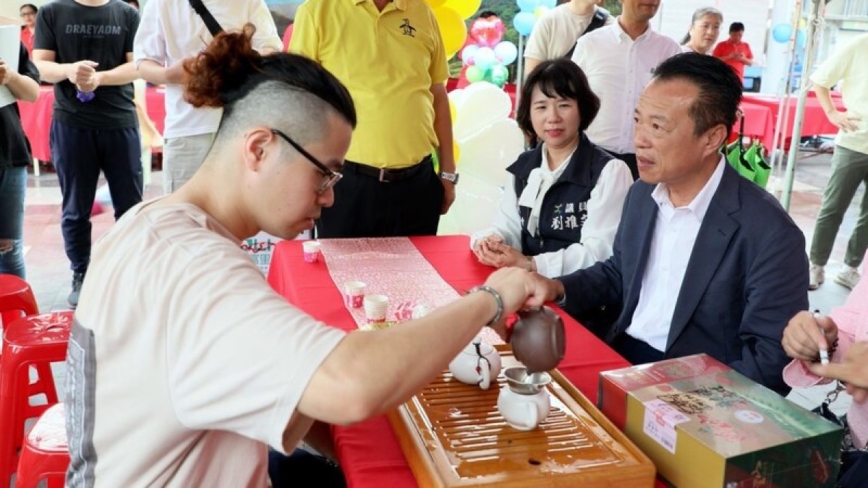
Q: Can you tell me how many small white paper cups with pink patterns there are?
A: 3